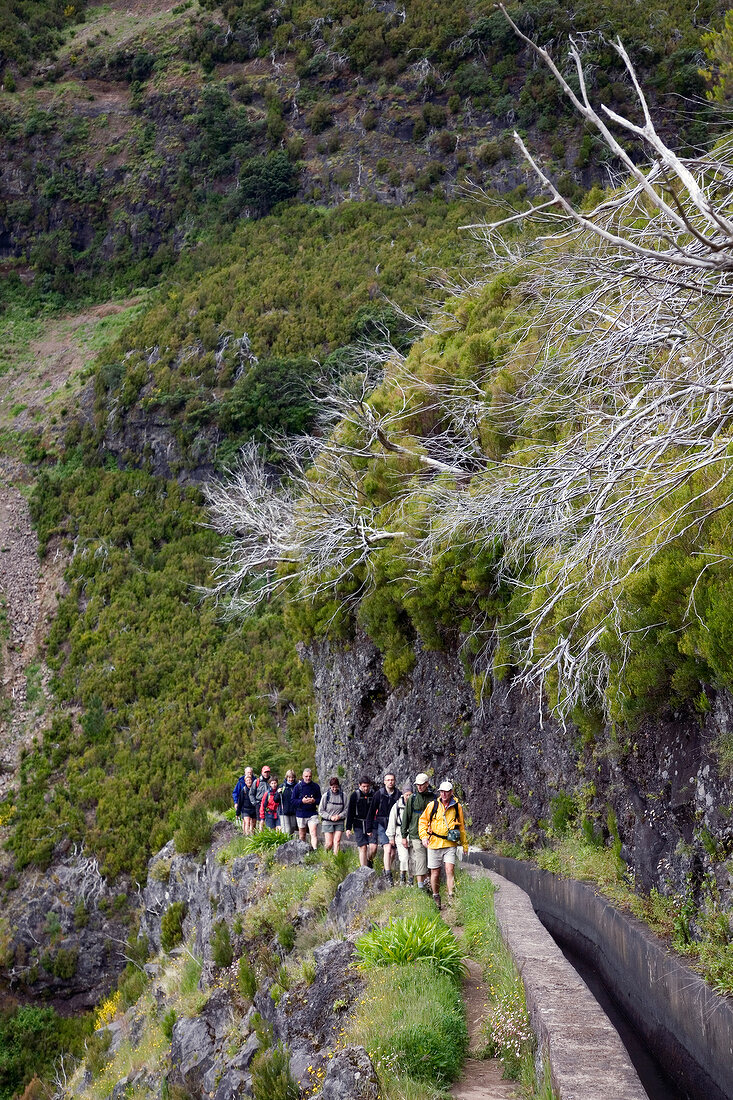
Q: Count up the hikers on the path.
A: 12